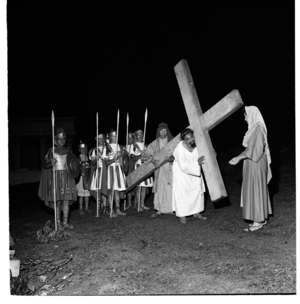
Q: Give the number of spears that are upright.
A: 5